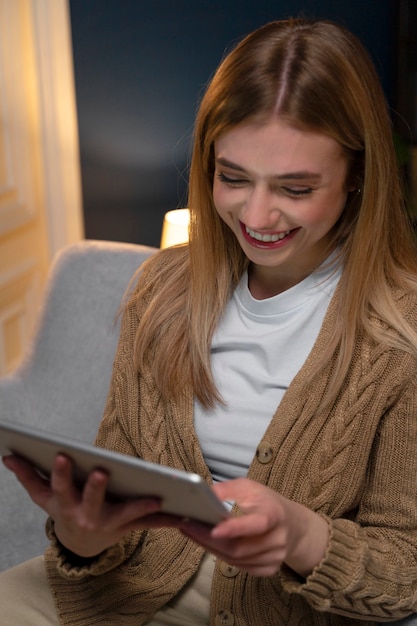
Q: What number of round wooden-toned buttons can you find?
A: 3